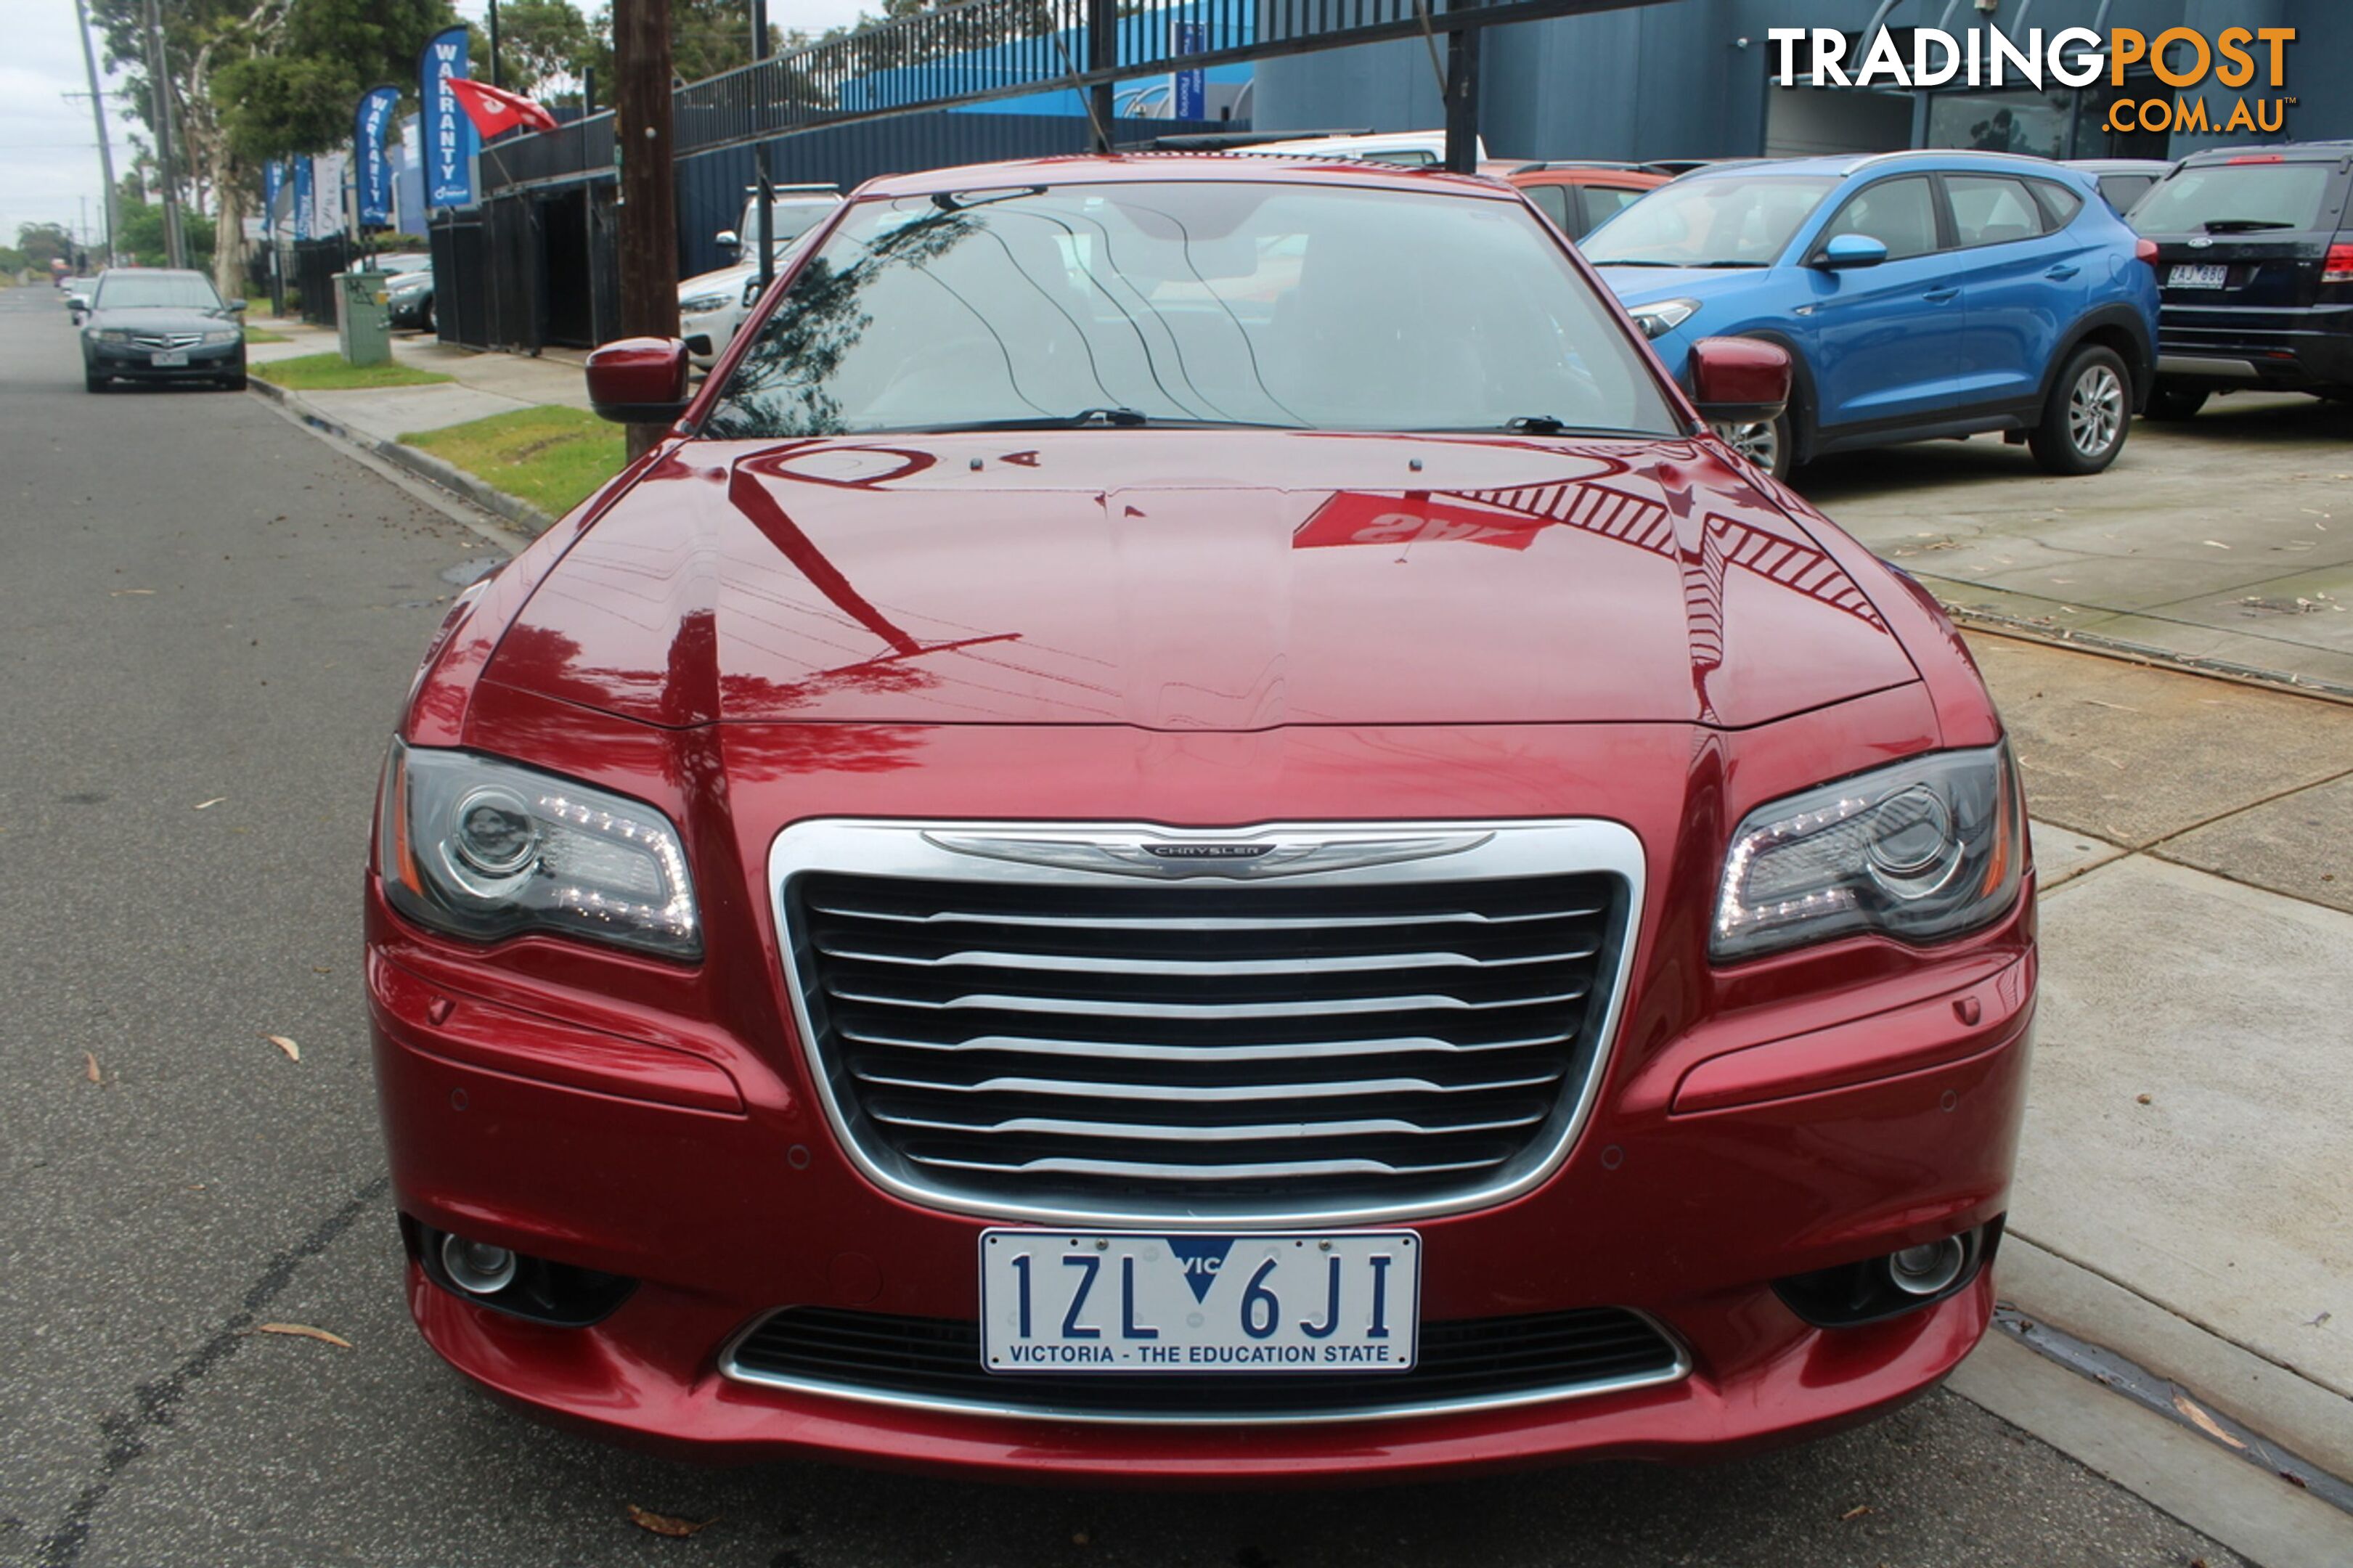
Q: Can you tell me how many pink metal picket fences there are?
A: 0